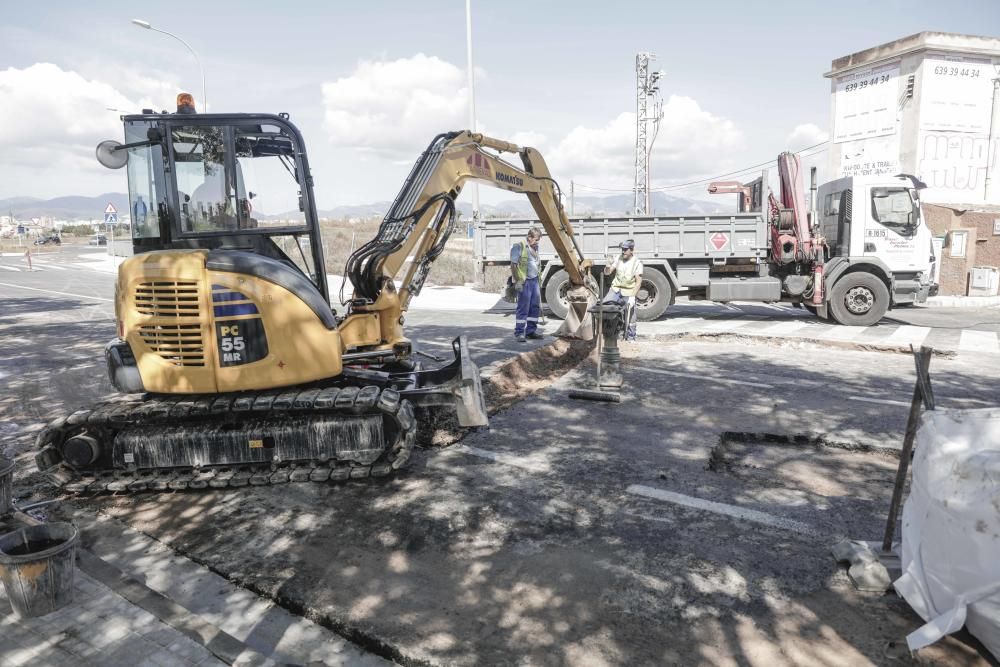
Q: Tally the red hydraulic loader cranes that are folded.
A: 1